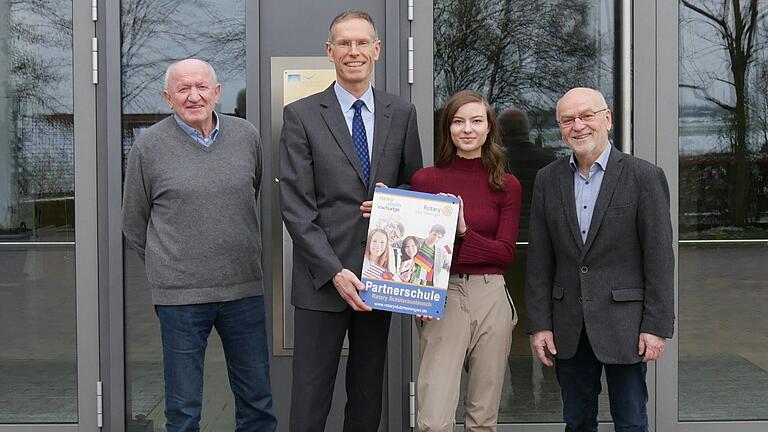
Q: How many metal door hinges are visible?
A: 6